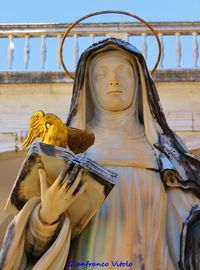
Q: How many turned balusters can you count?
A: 10